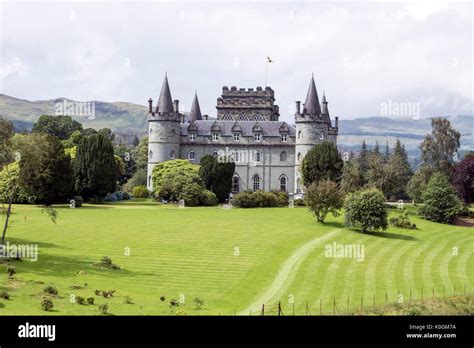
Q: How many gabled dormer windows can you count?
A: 5